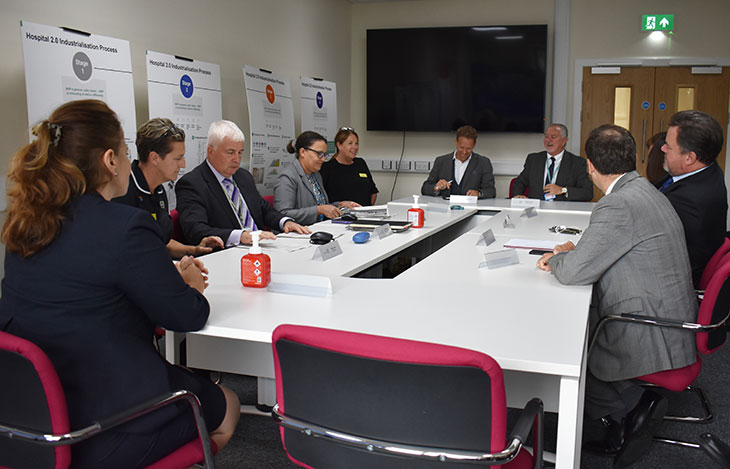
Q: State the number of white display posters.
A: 4